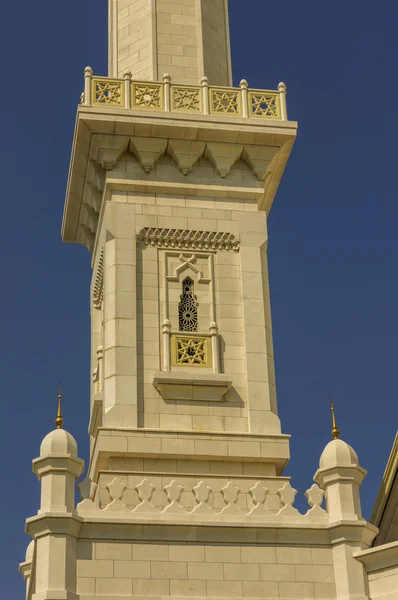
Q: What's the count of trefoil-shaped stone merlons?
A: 9